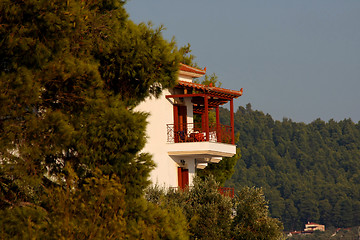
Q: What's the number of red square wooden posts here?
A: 4